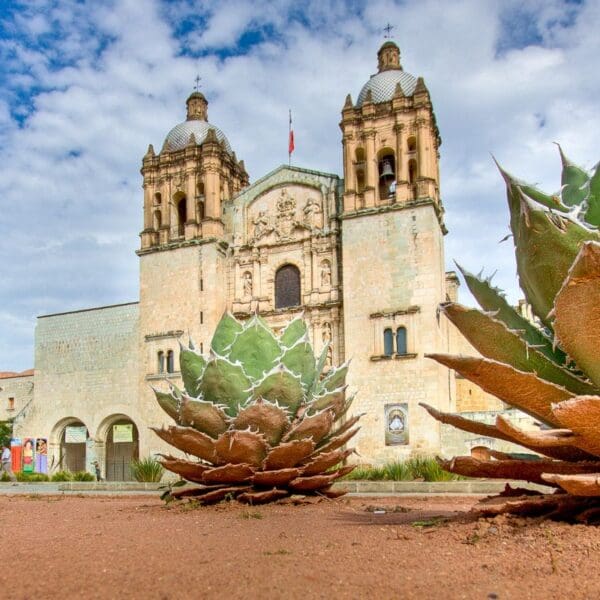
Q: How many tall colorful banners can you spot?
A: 3